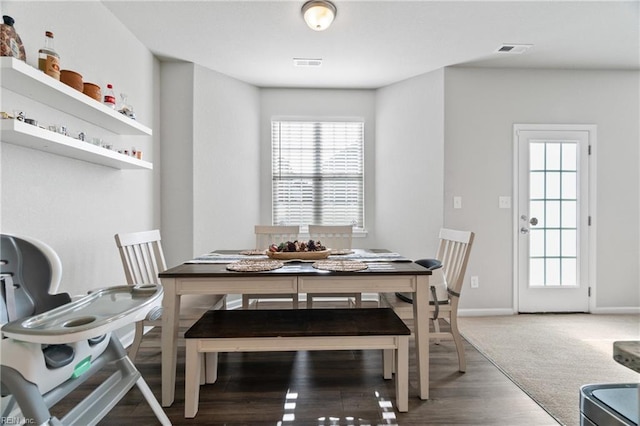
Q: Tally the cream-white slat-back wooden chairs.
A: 4